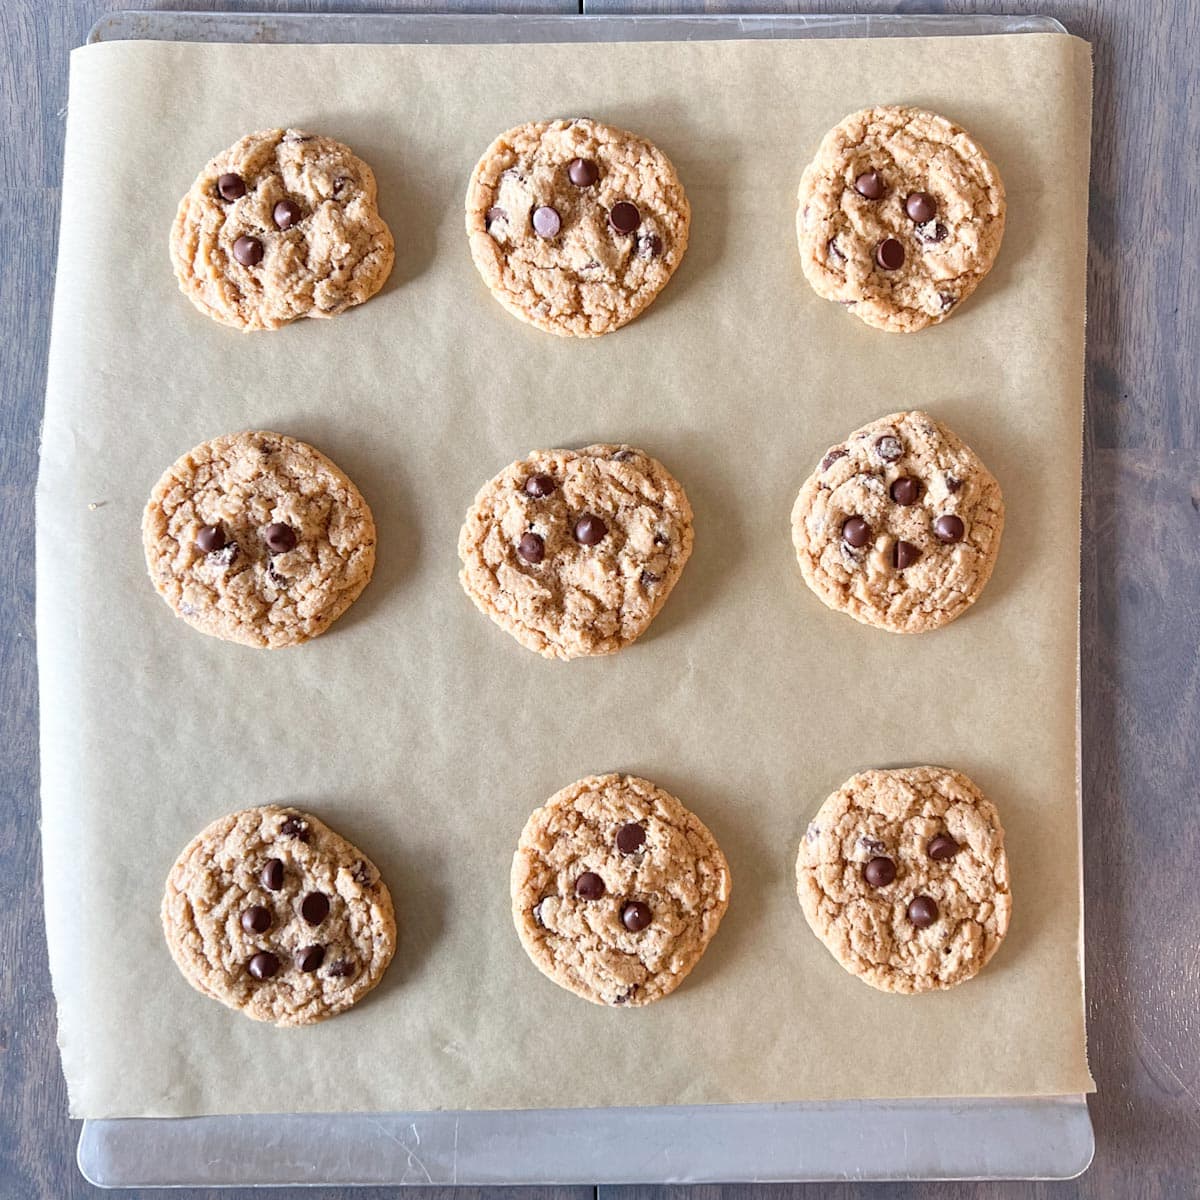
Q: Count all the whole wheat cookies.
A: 9